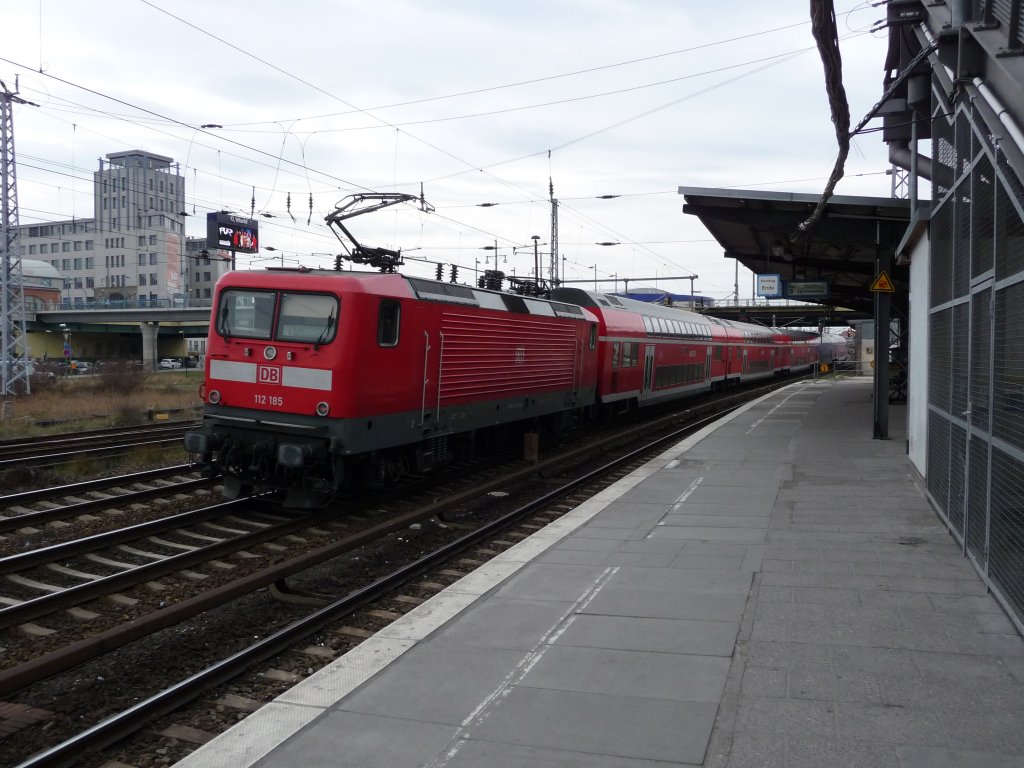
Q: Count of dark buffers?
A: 2